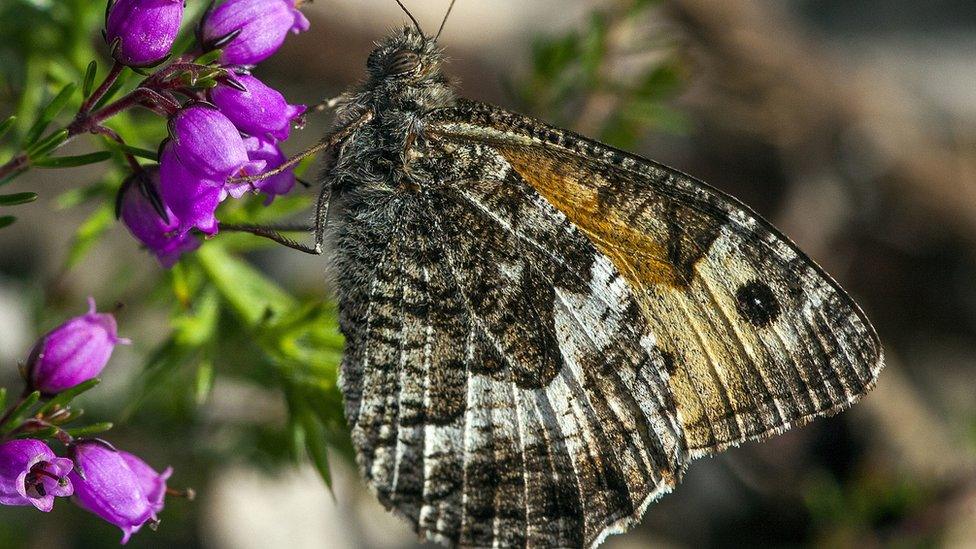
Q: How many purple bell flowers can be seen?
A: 11